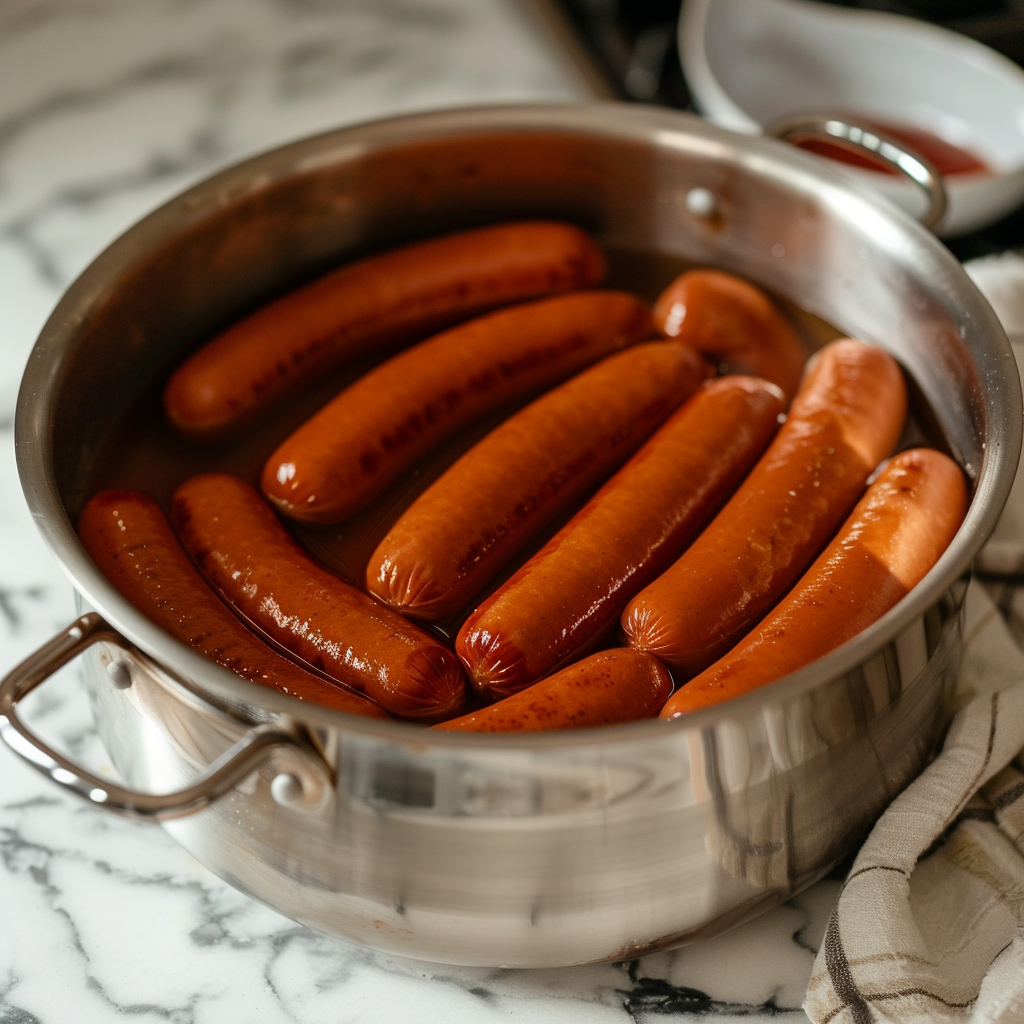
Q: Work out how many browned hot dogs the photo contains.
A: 10